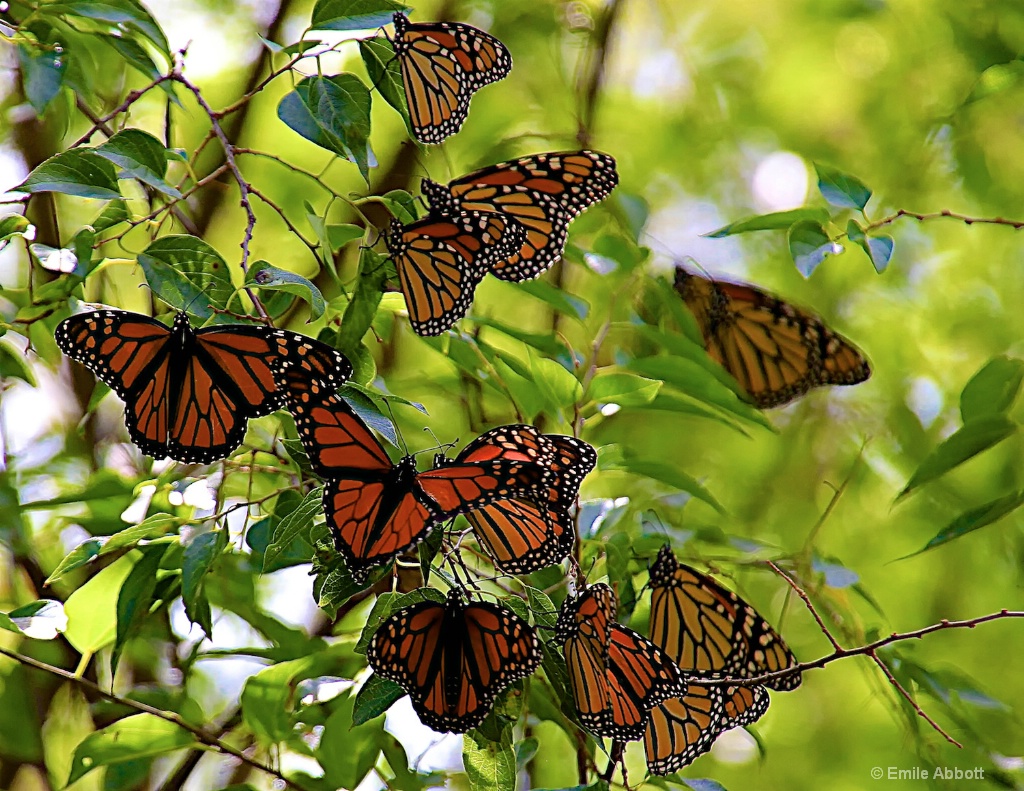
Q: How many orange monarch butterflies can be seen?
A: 11